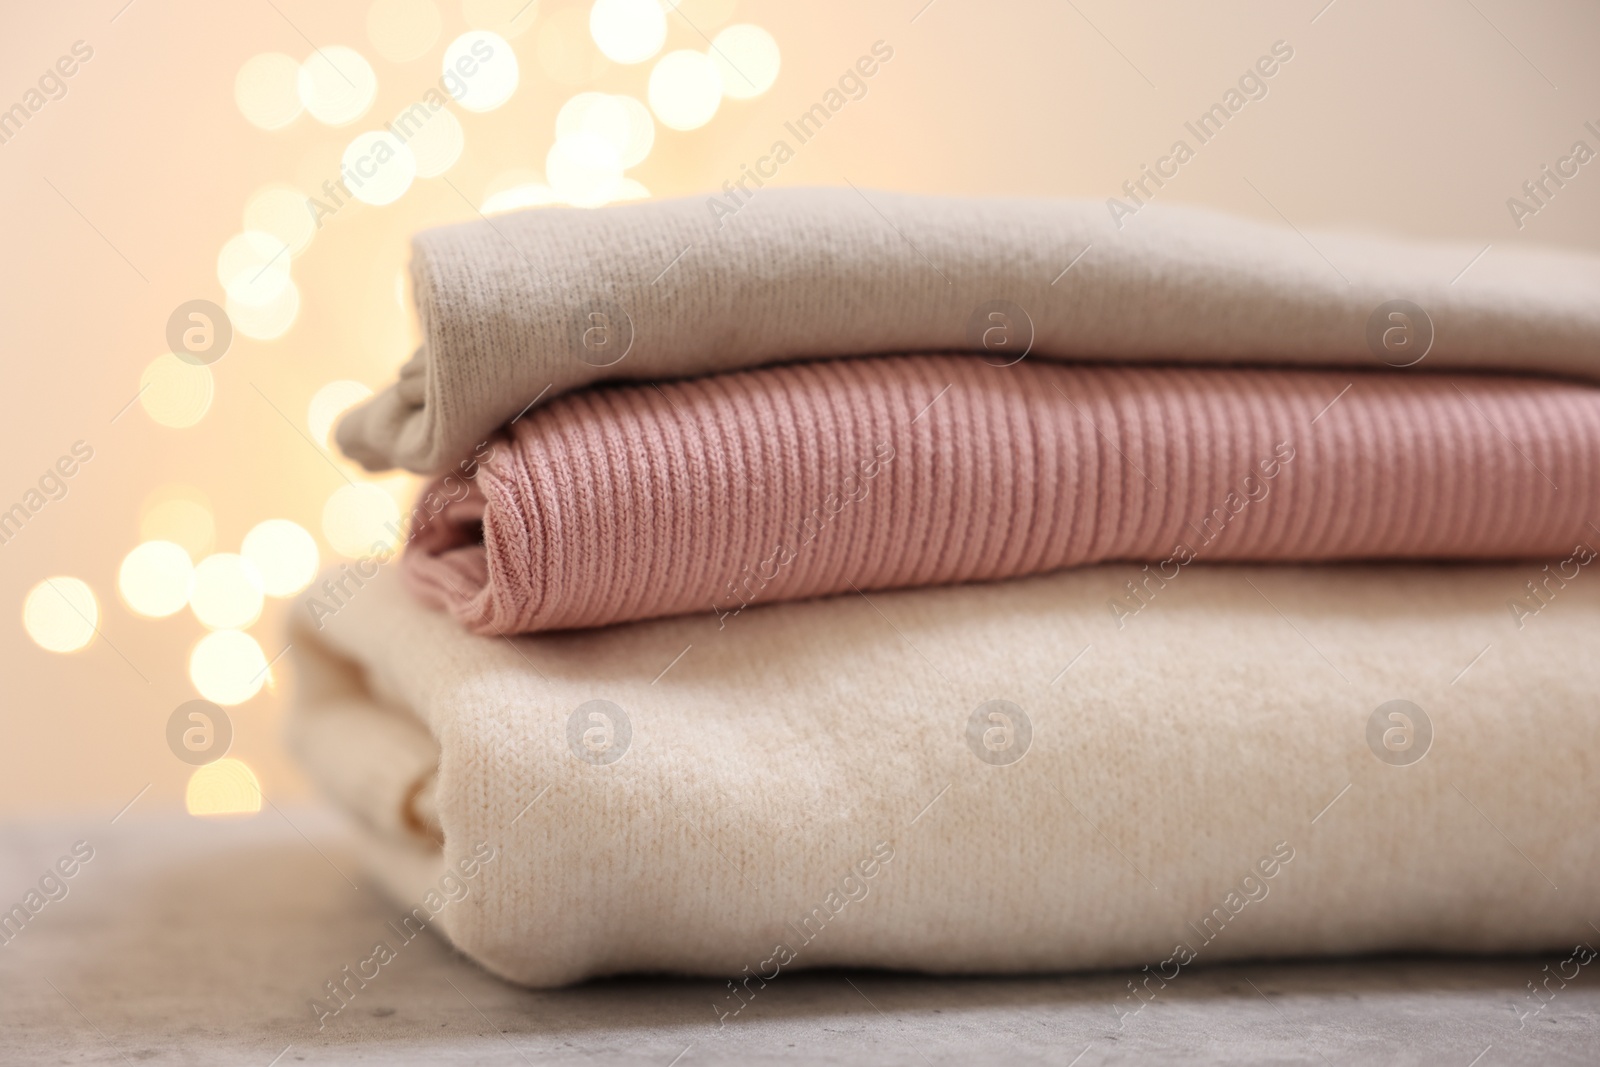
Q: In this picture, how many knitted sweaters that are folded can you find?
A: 3